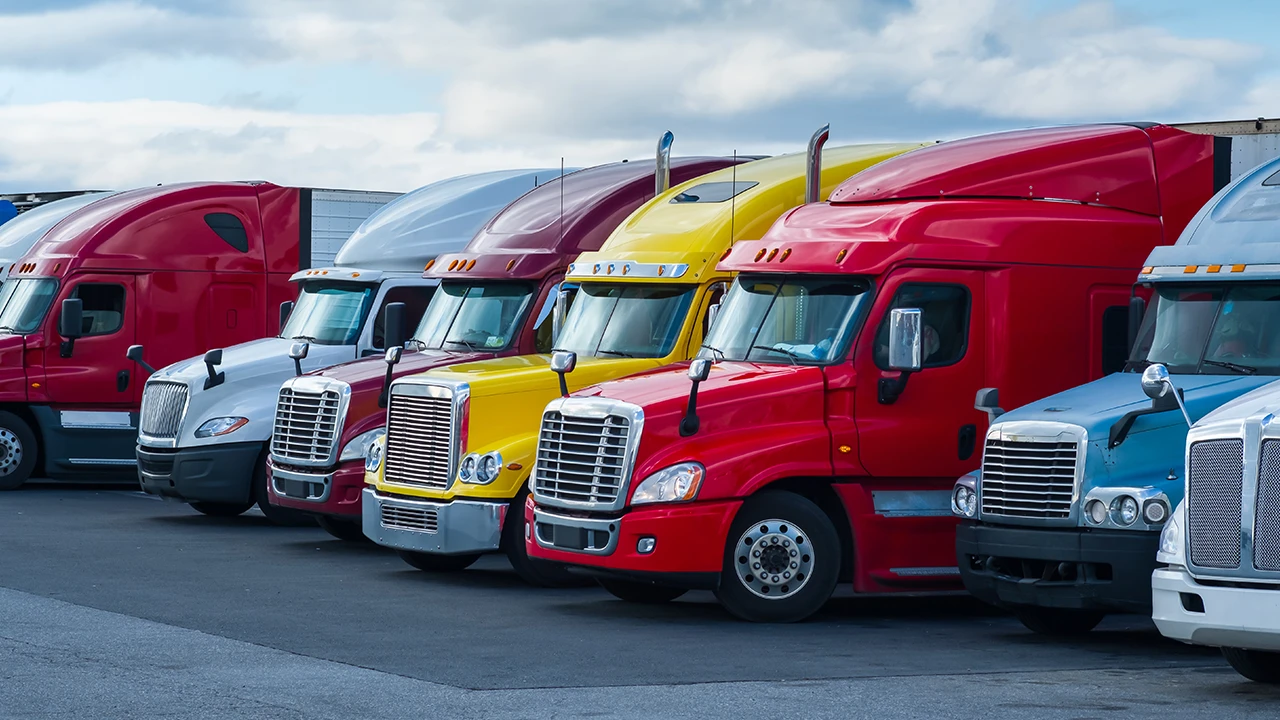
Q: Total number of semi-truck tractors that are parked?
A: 8